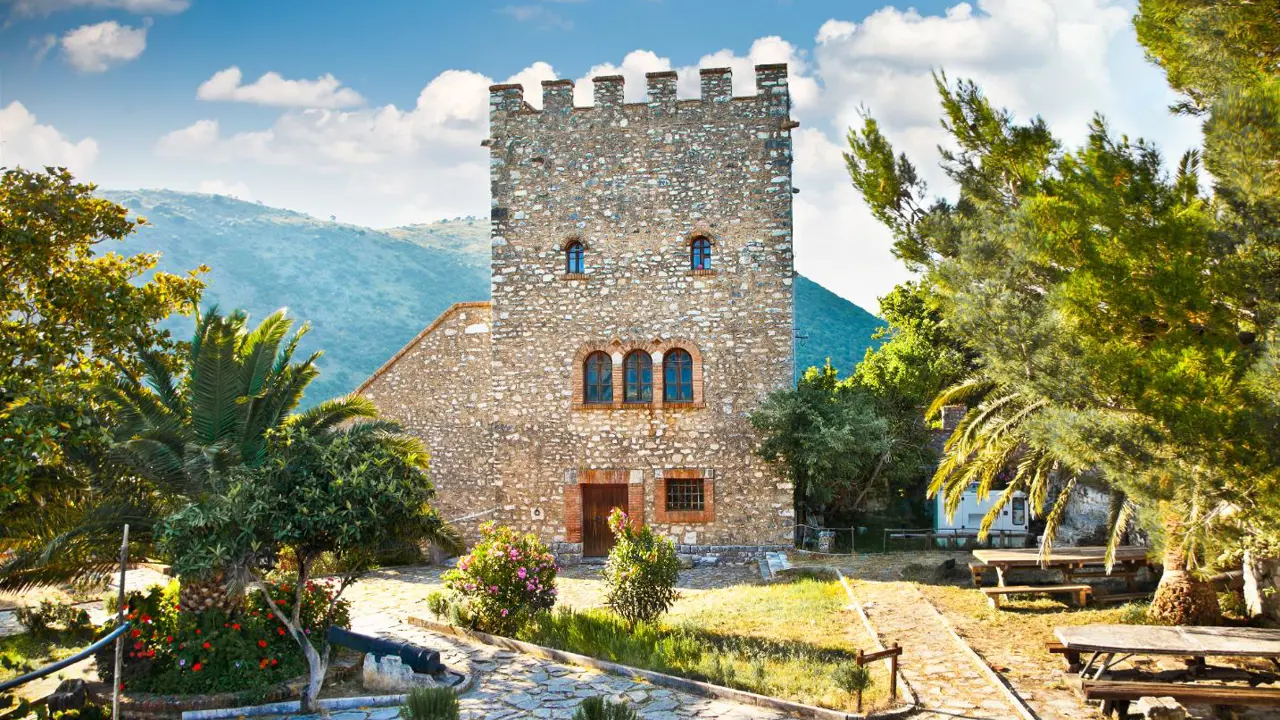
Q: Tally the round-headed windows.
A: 5